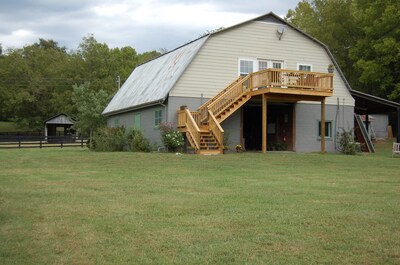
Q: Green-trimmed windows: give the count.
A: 3